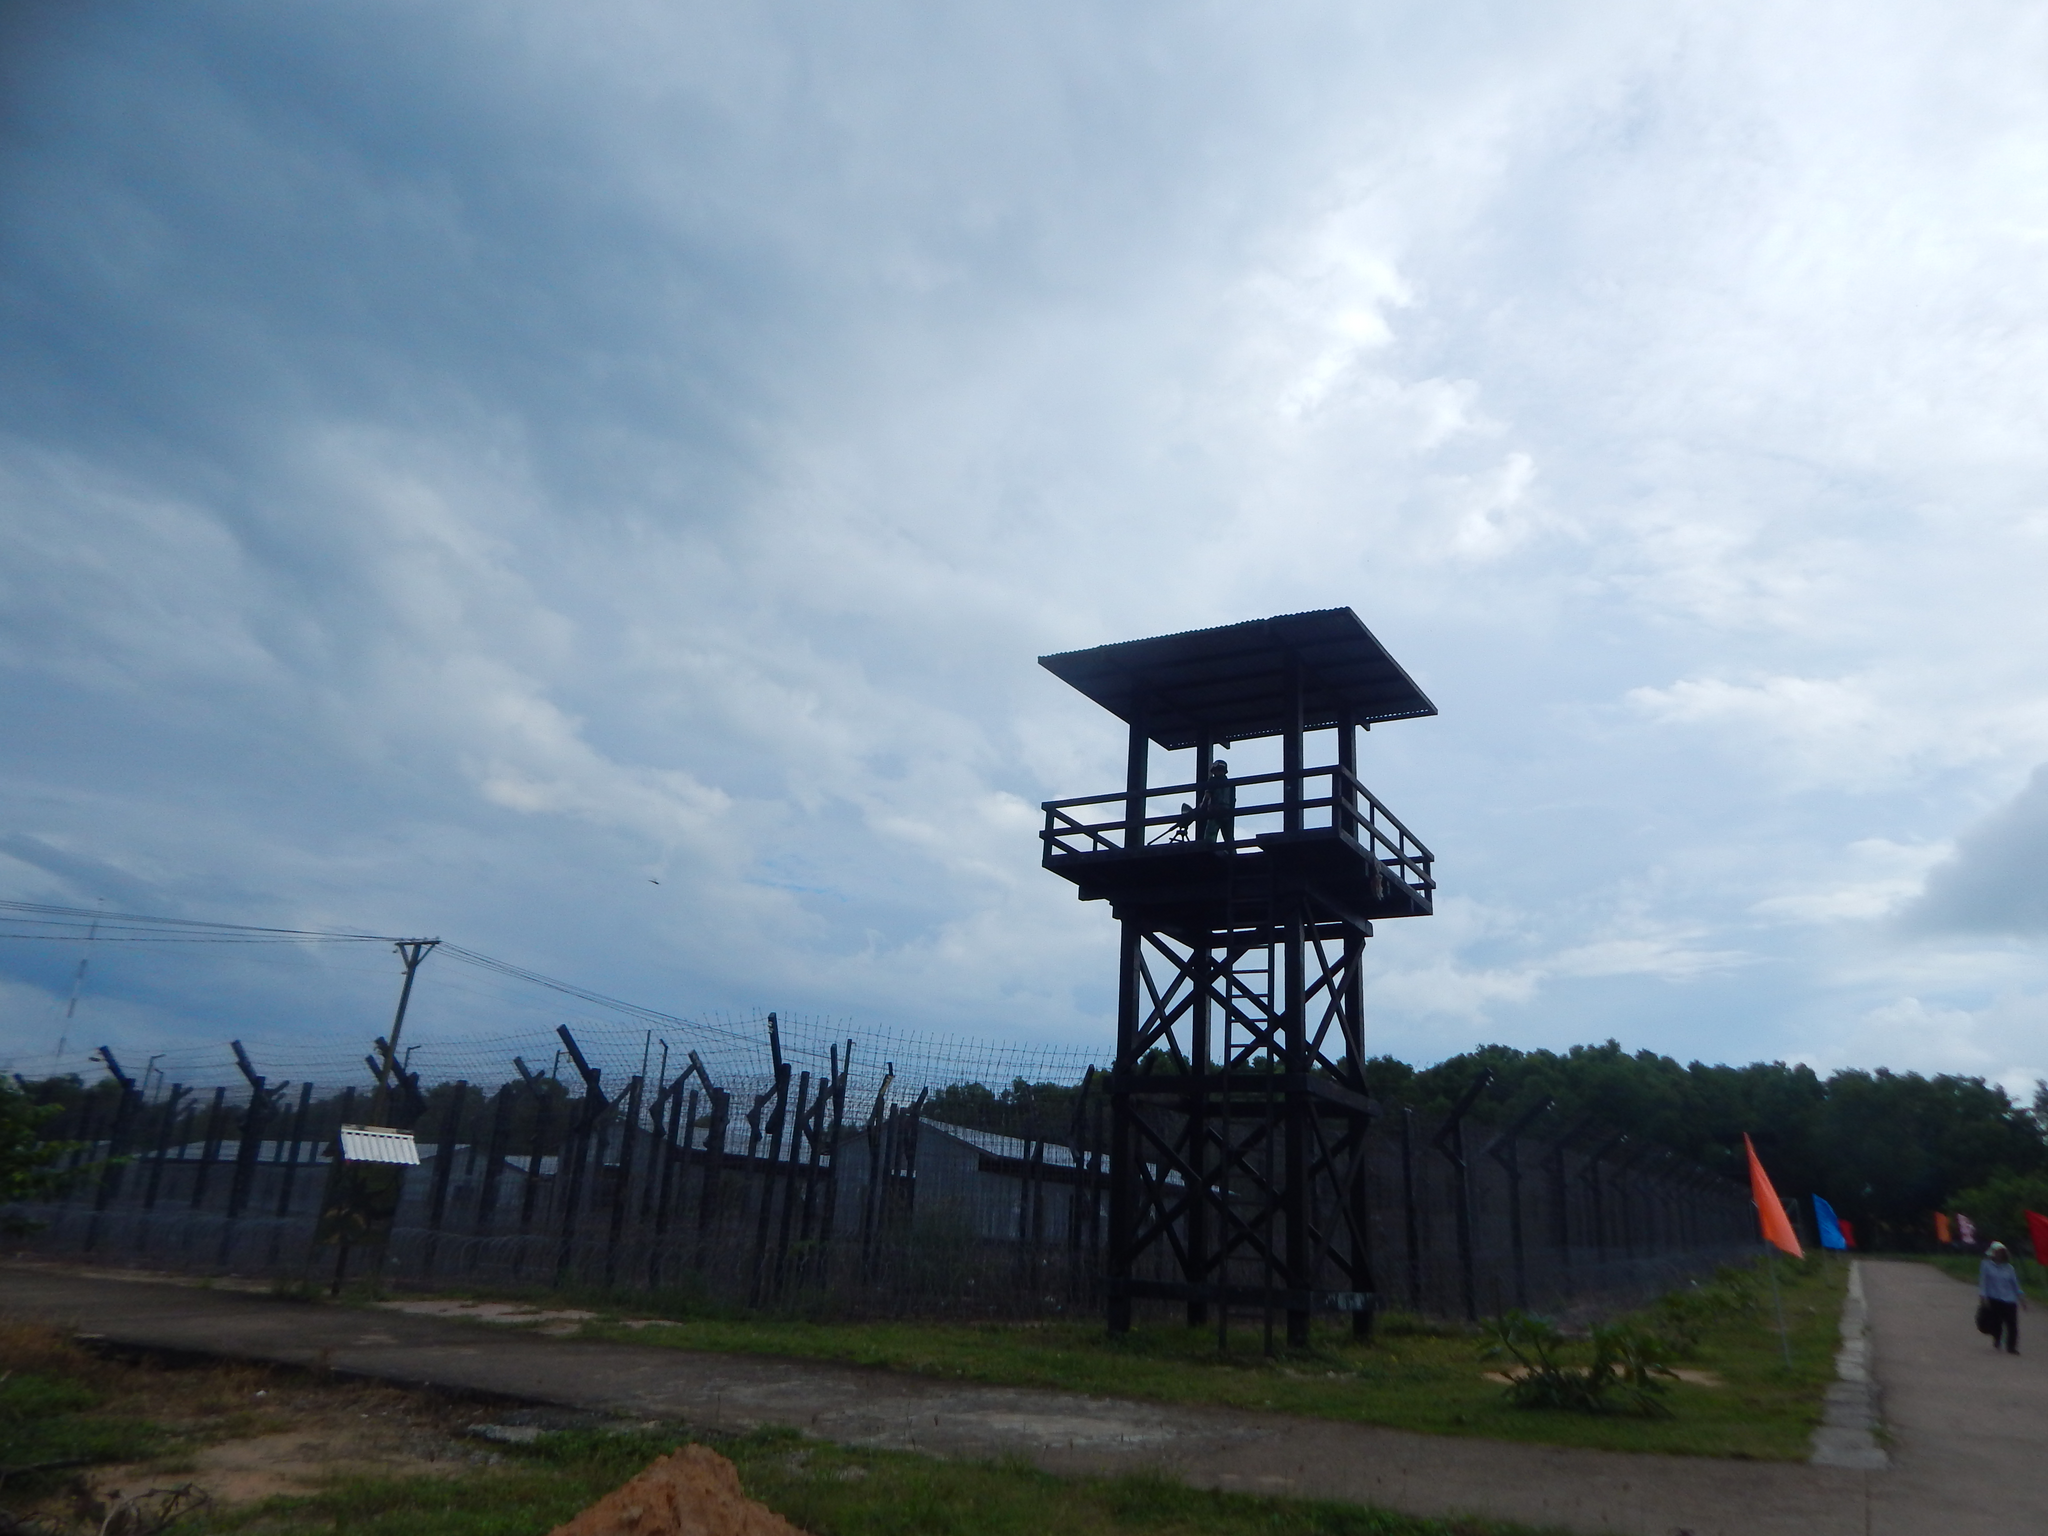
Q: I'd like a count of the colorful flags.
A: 6